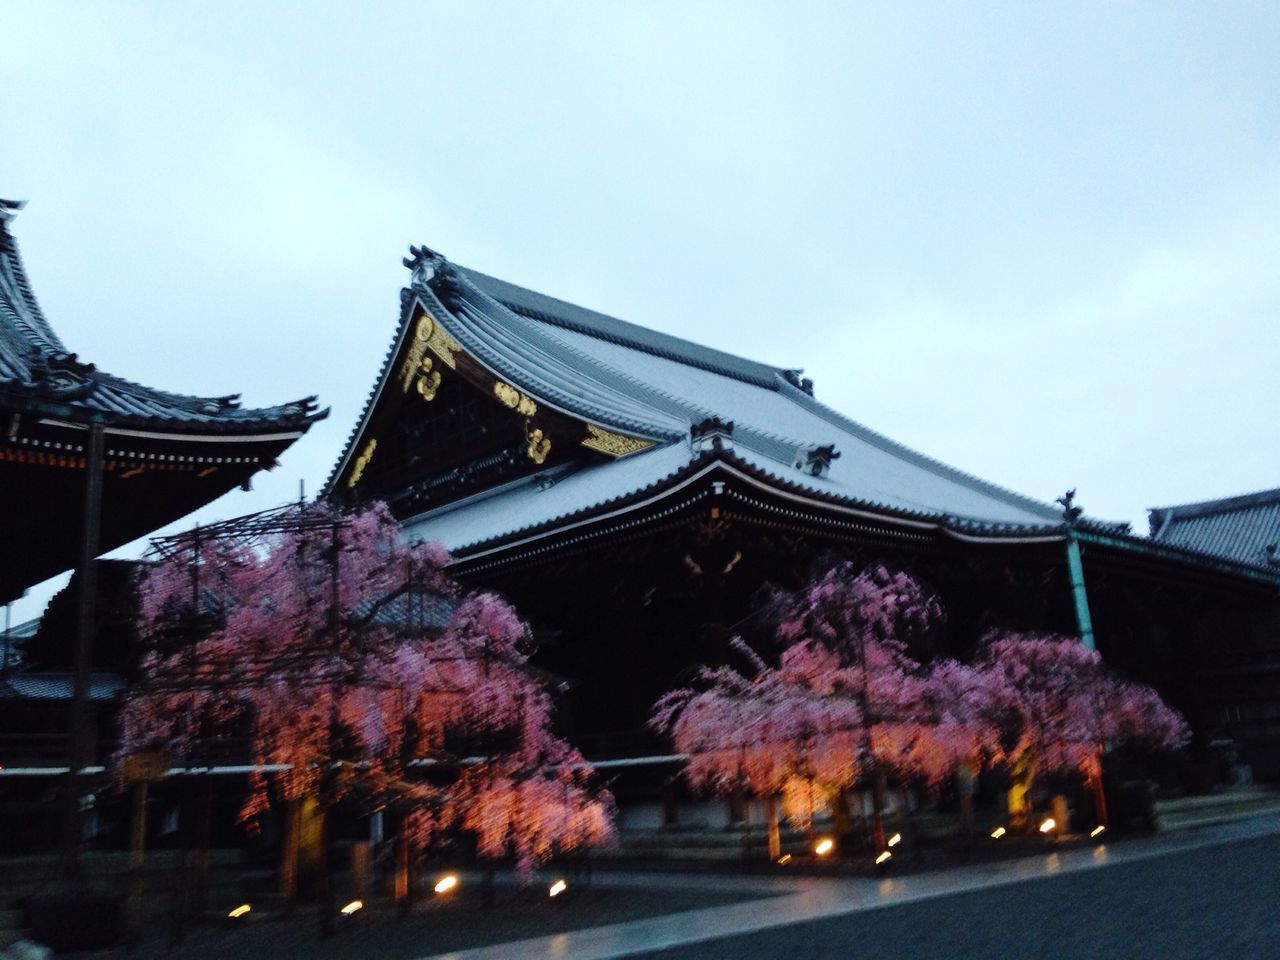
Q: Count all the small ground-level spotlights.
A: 11